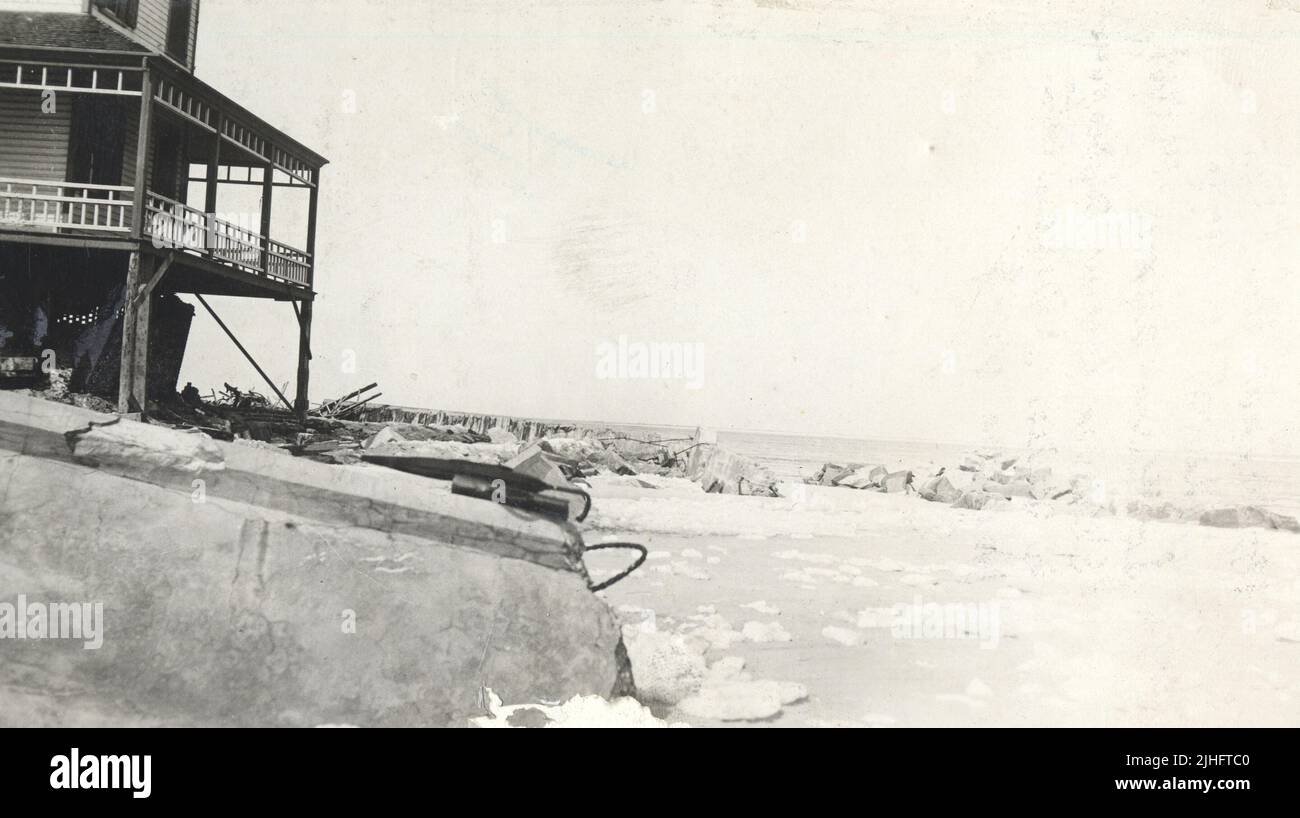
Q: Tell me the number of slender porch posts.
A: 4